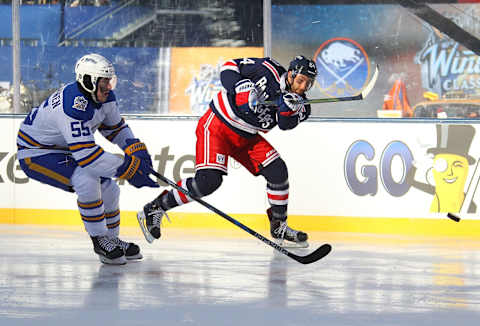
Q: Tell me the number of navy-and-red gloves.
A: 2